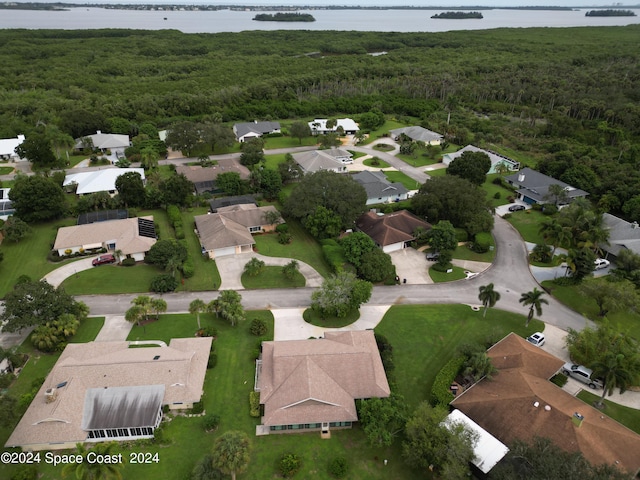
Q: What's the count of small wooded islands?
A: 3